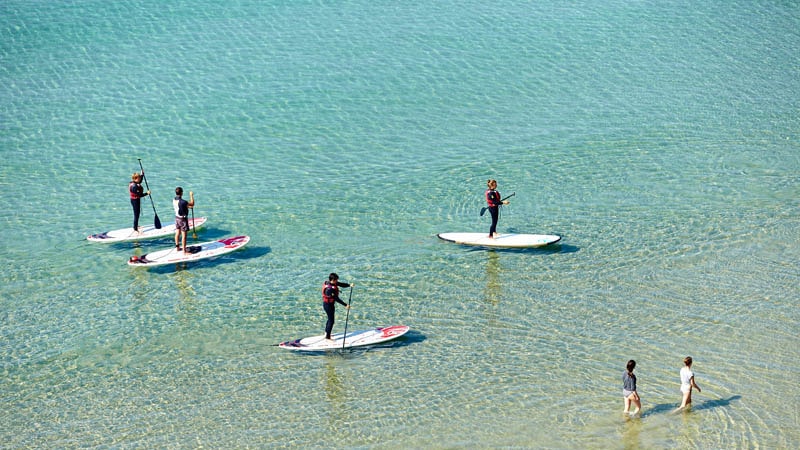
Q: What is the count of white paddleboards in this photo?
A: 4